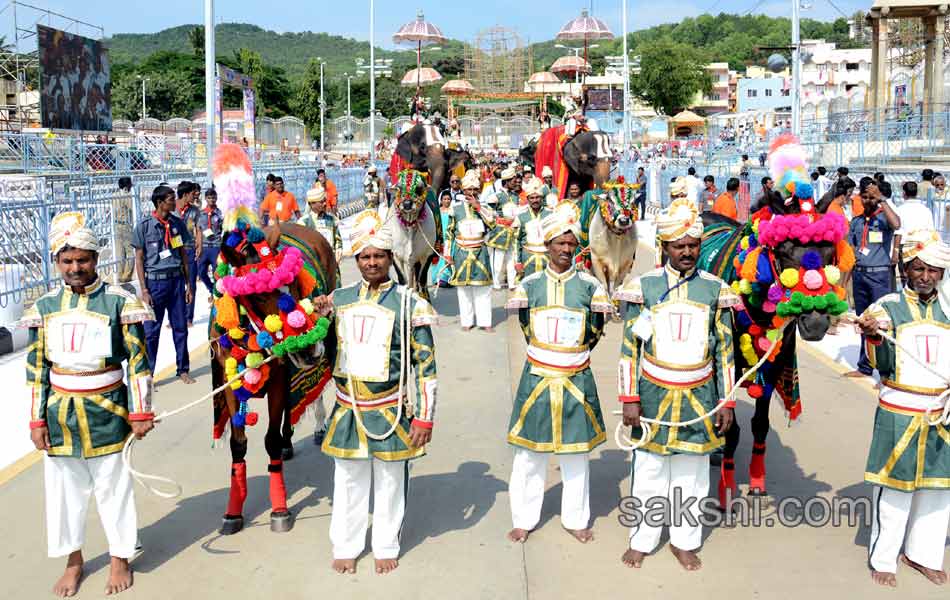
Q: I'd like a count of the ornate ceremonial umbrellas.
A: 6